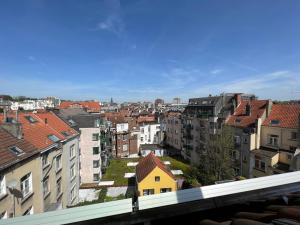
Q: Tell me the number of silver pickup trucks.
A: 0